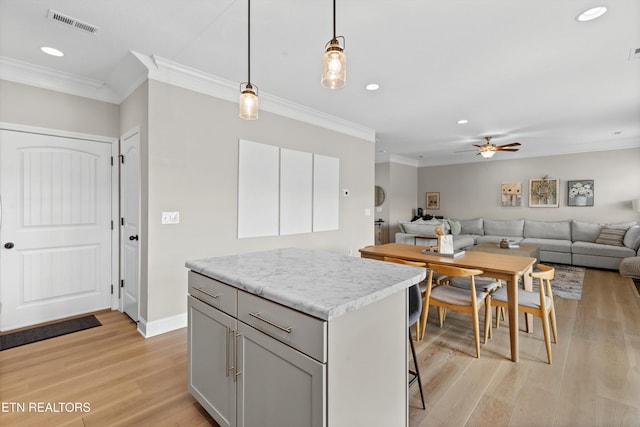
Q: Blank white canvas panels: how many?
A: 3